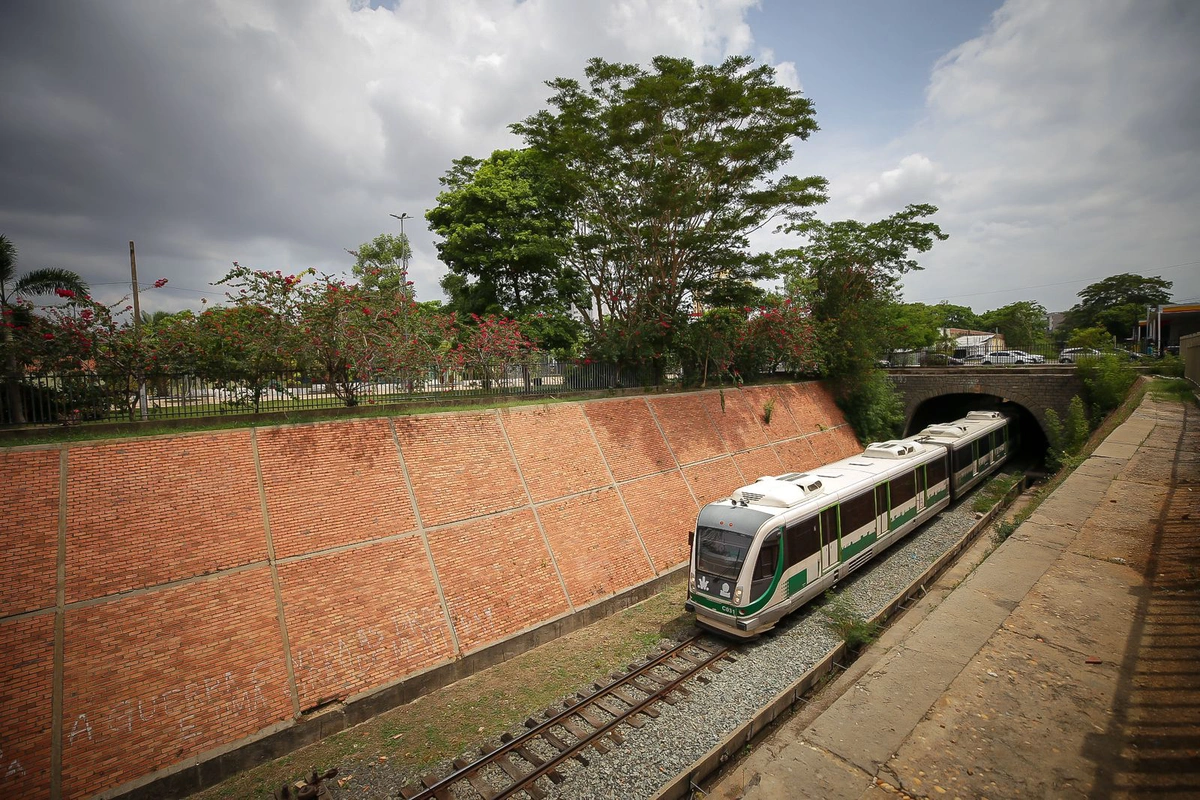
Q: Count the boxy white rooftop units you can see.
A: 4